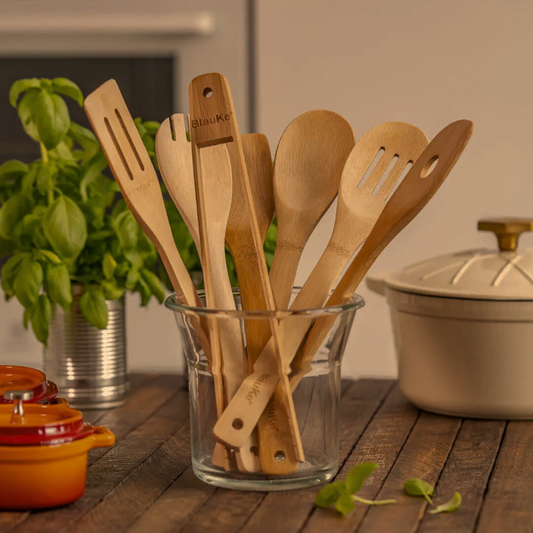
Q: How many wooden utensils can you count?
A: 7